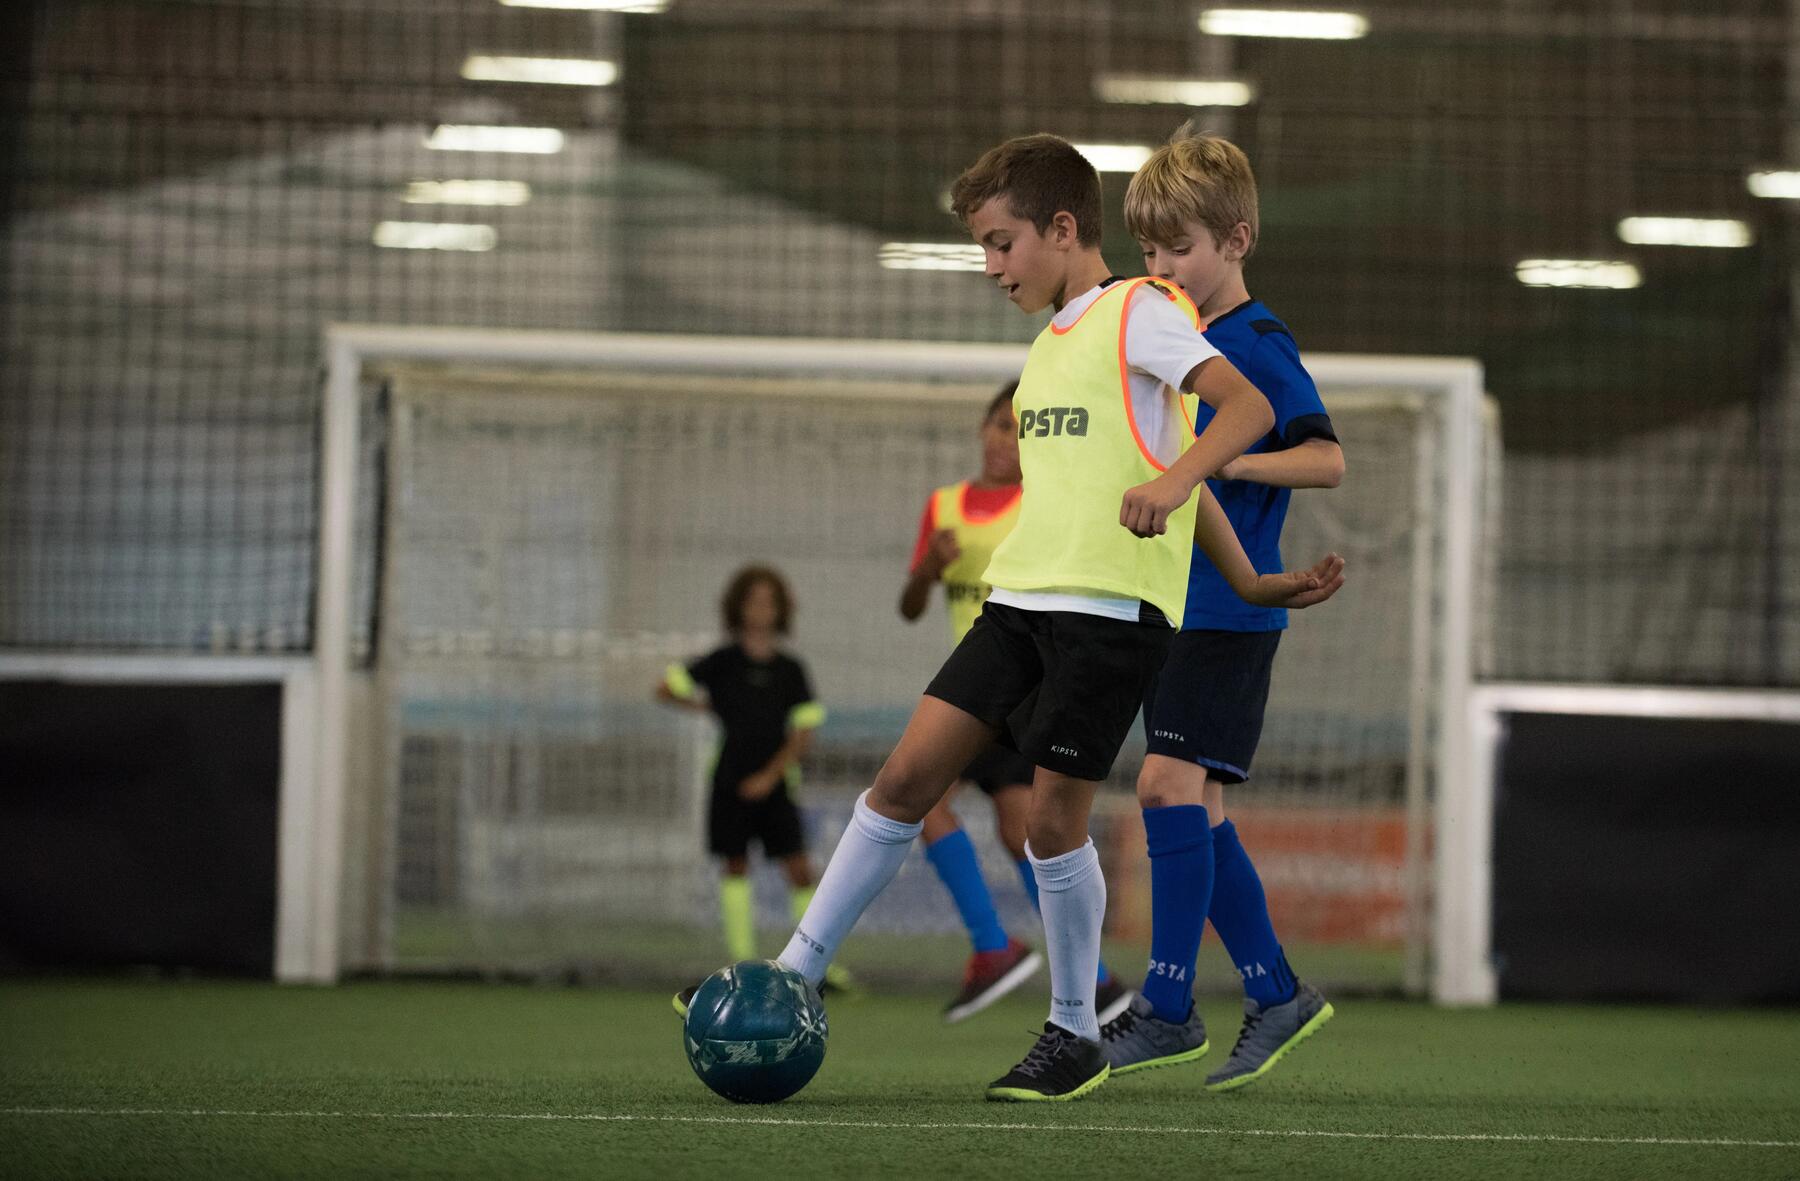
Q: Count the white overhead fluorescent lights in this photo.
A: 12